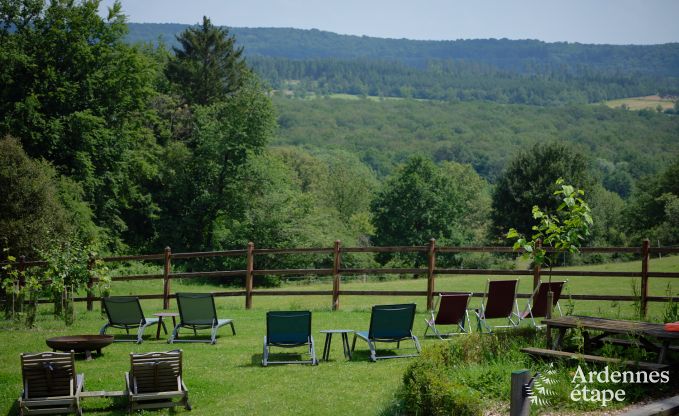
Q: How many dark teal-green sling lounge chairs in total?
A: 4